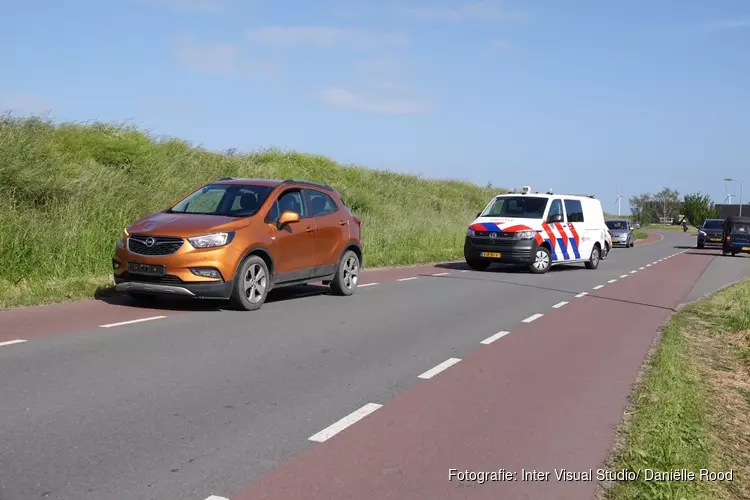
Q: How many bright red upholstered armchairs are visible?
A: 0